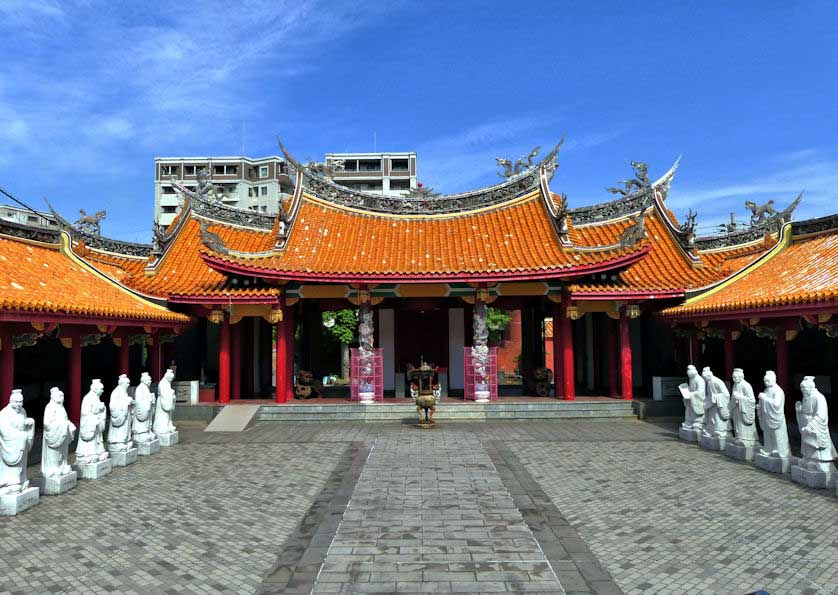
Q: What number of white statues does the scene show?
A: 11